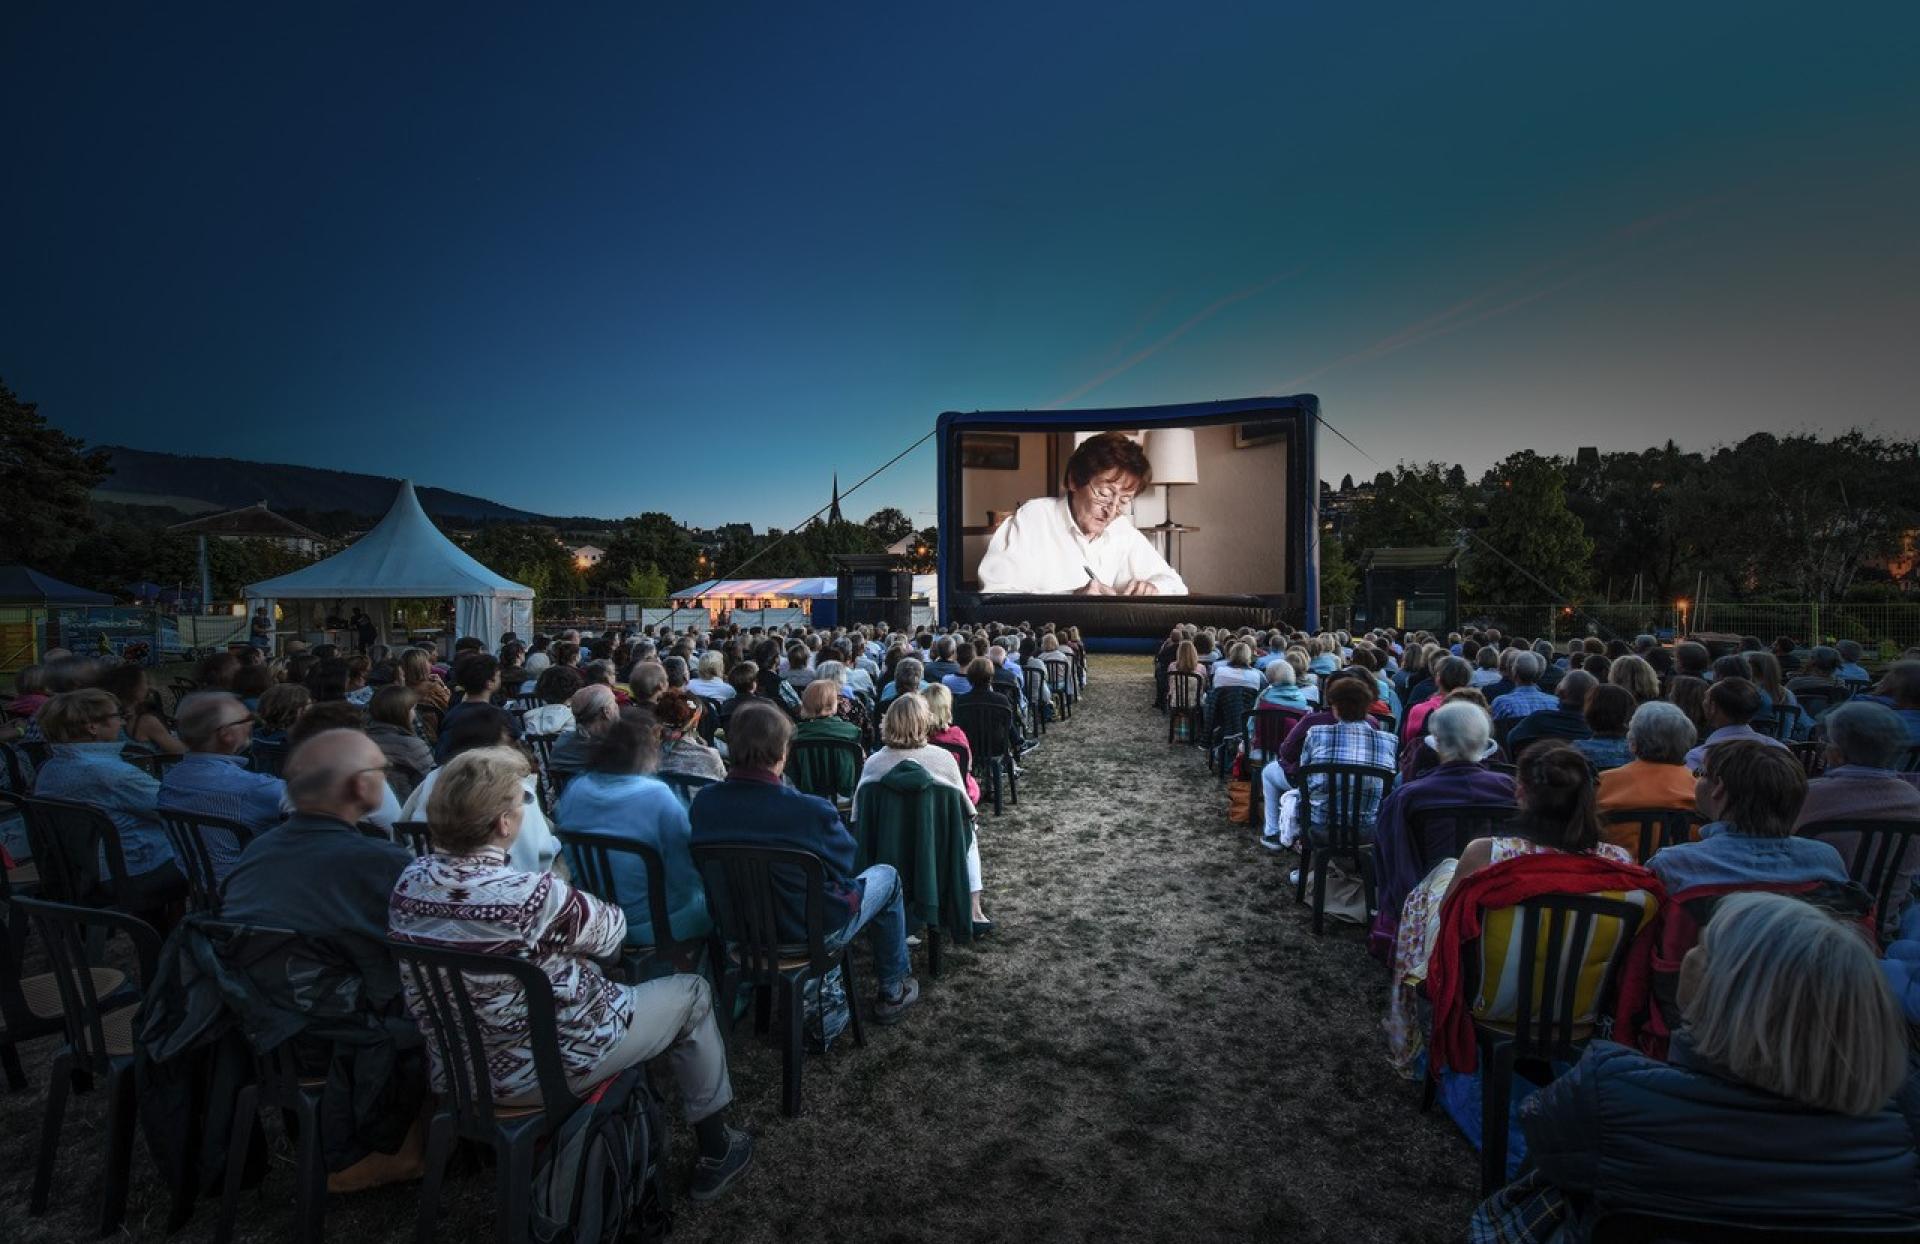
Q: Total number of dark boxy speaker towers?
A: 2